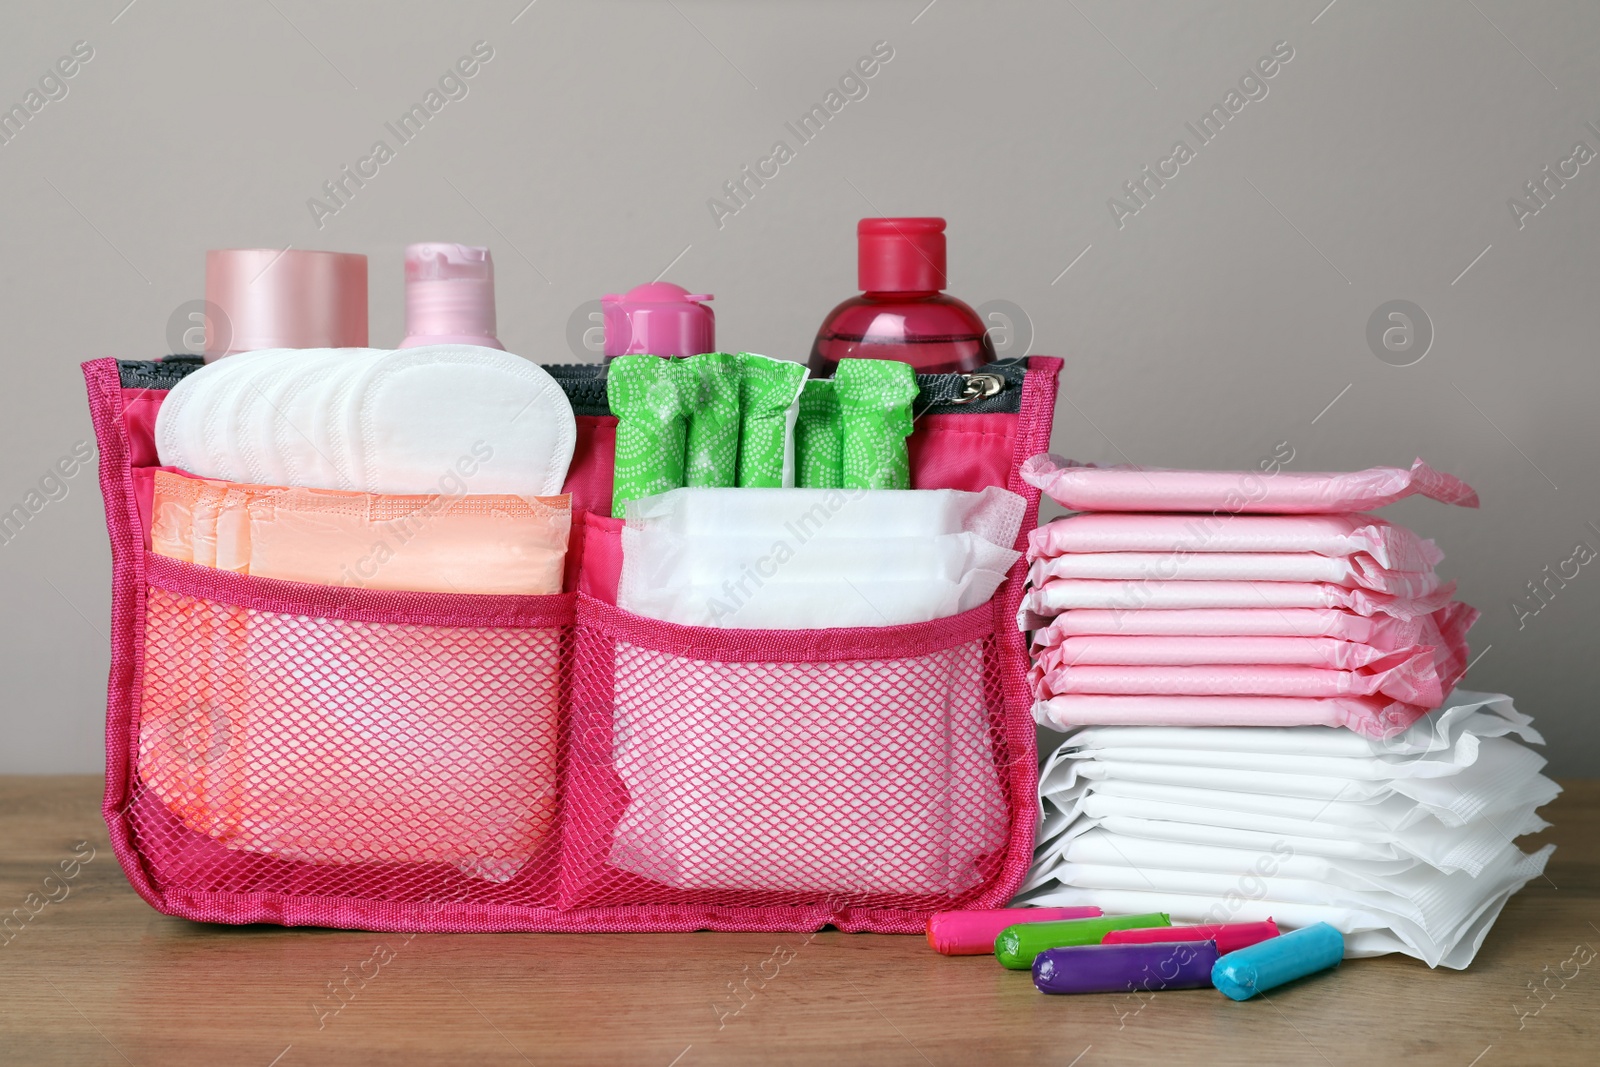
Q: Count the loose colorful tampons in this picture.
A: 5